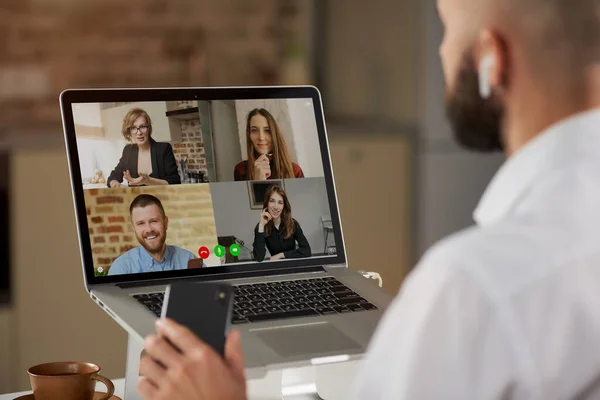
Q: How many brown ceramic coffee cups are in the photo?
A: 1